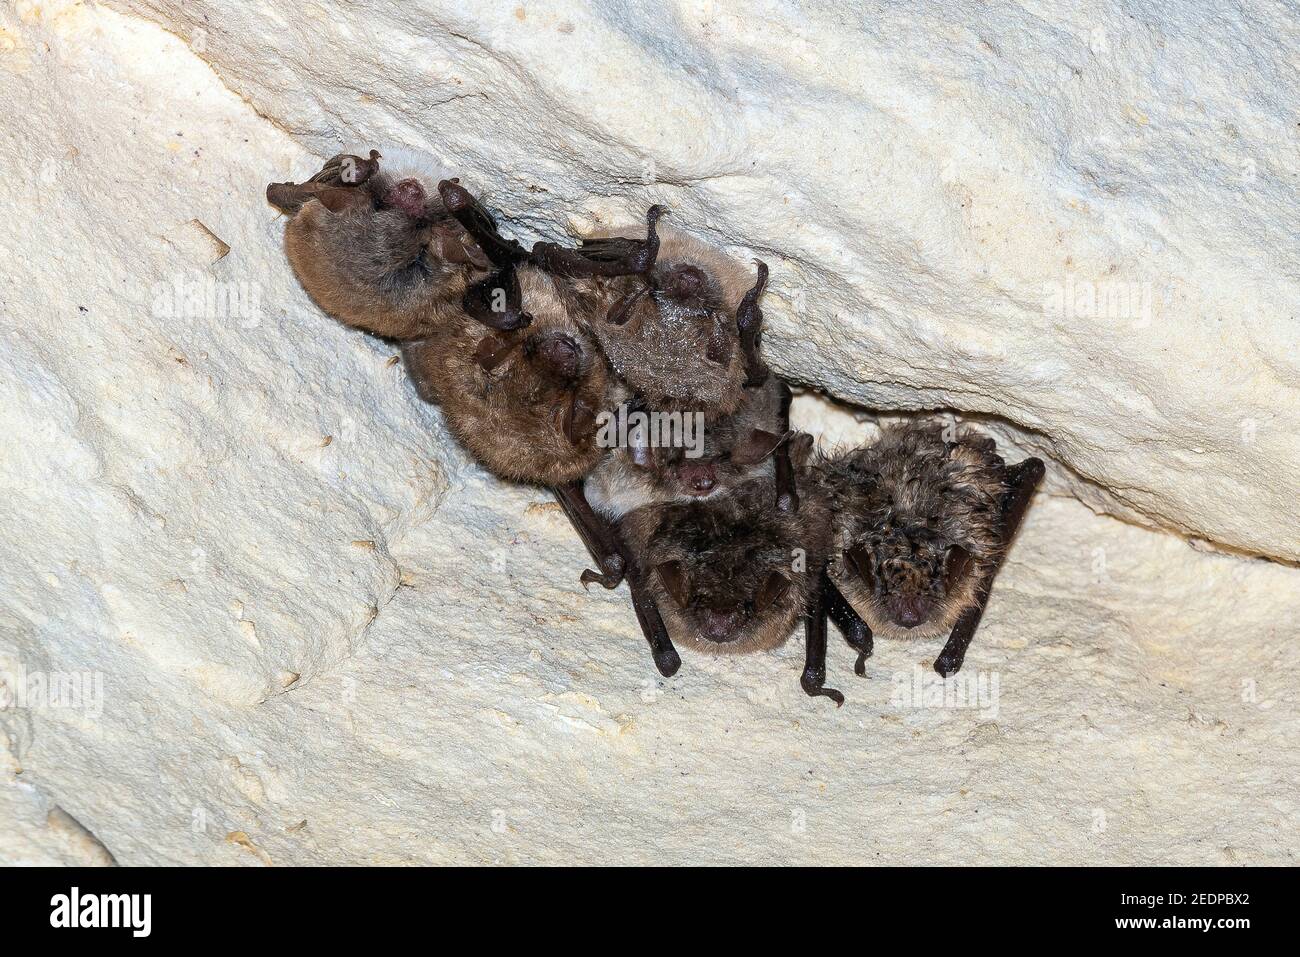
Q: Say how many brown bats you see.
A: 6